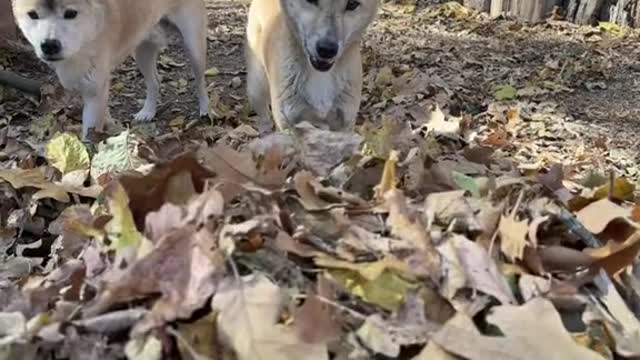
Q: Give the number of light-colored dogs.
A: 2